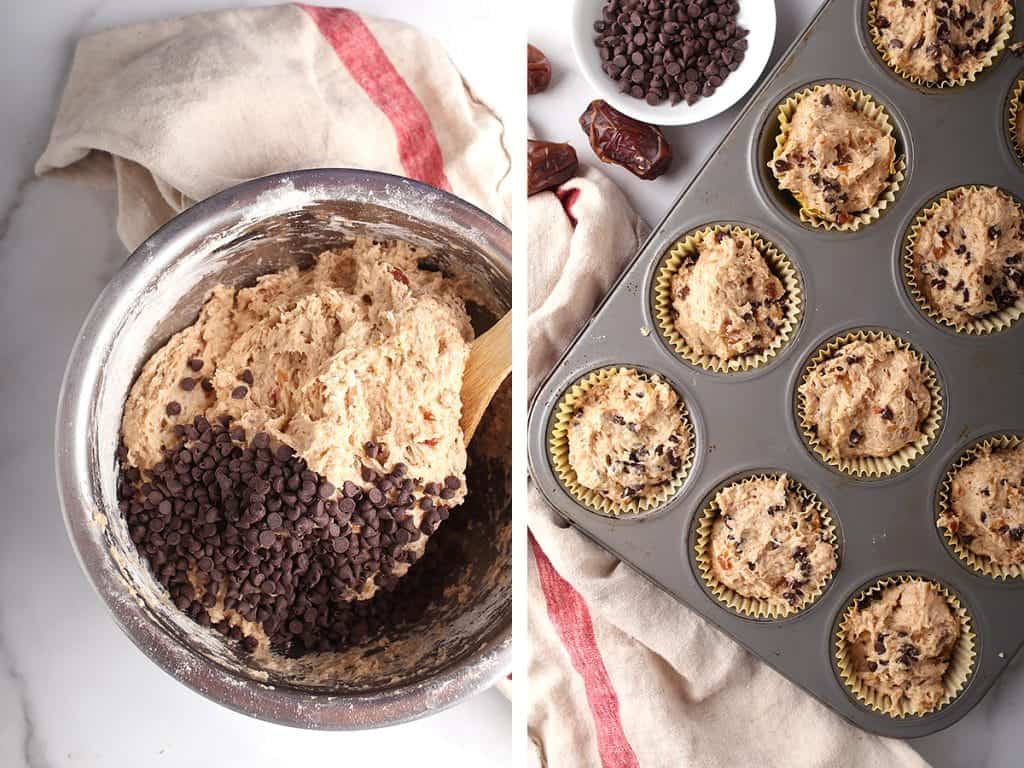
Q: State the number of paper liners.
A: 10